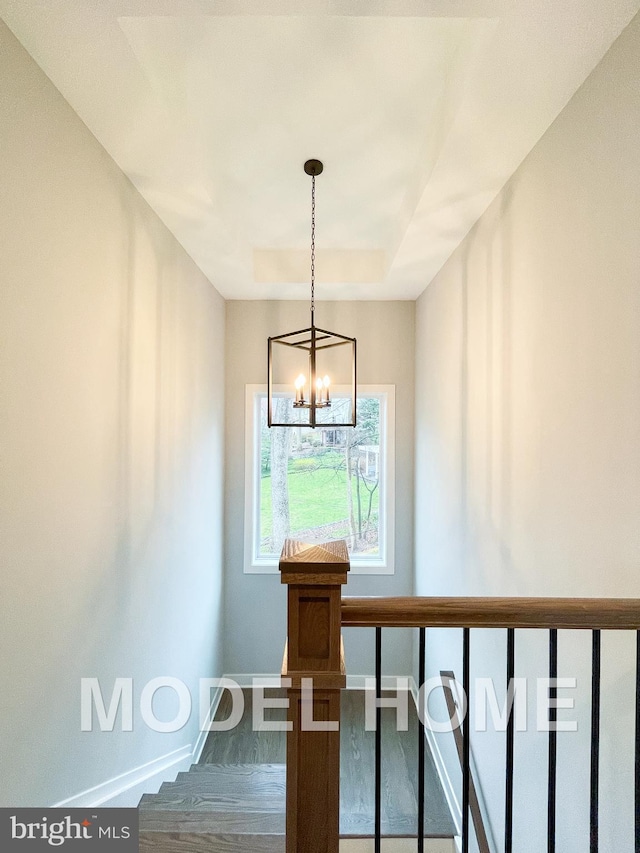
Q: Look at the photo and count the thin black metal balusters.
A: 7